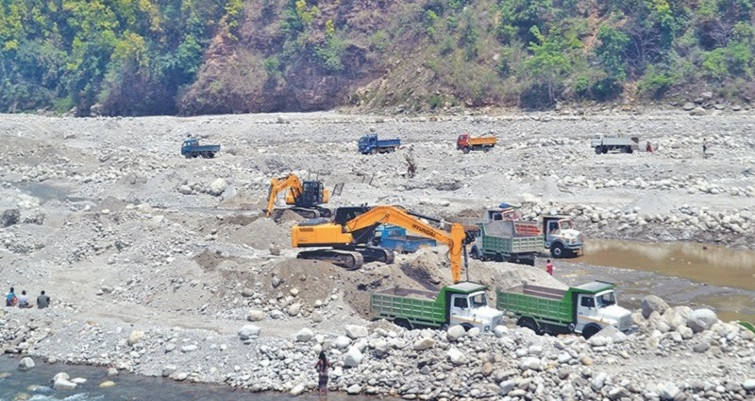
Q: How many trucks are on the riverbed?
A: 10